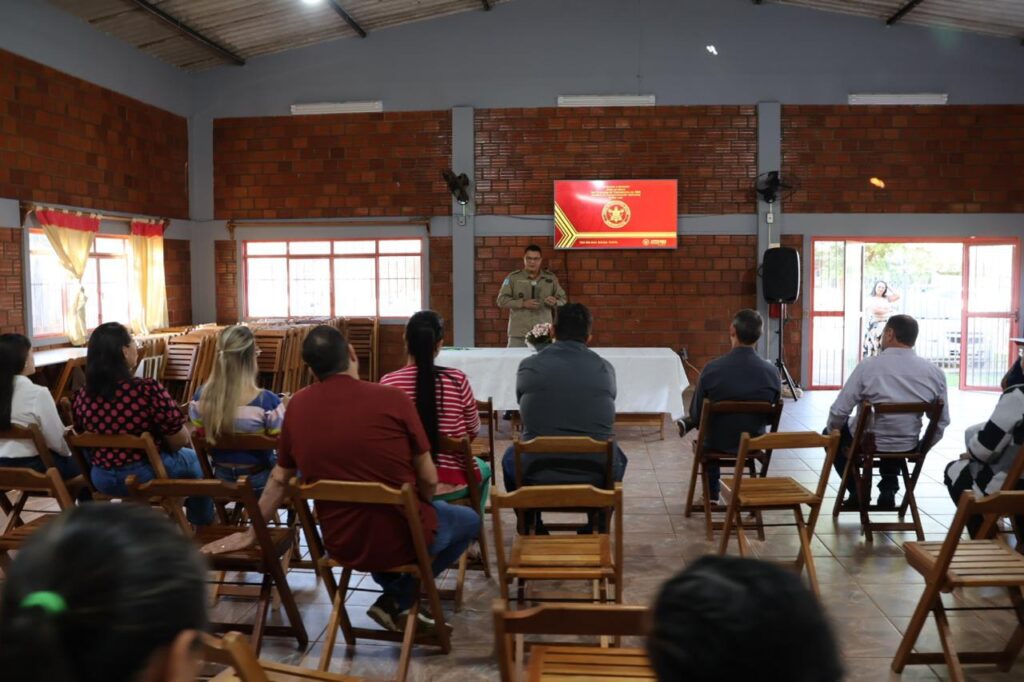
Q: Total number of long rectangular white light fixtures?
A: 3